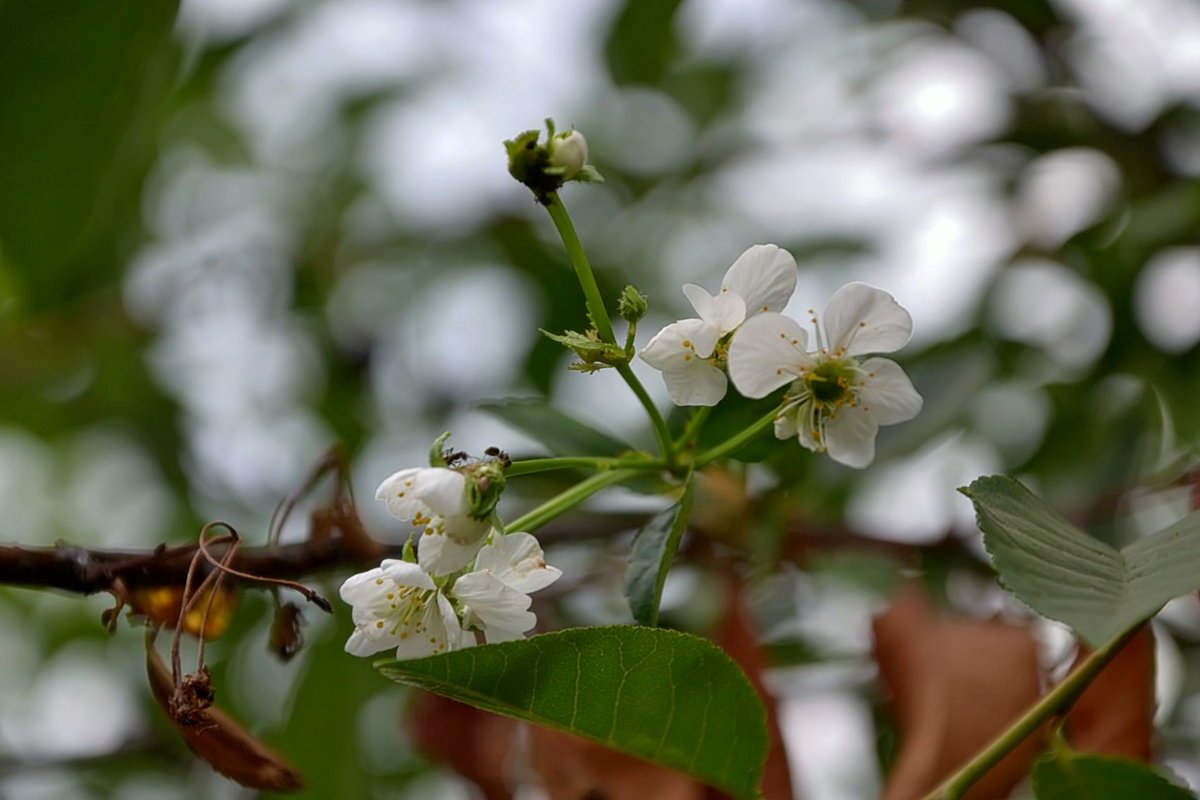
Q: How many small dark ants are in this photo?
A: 2